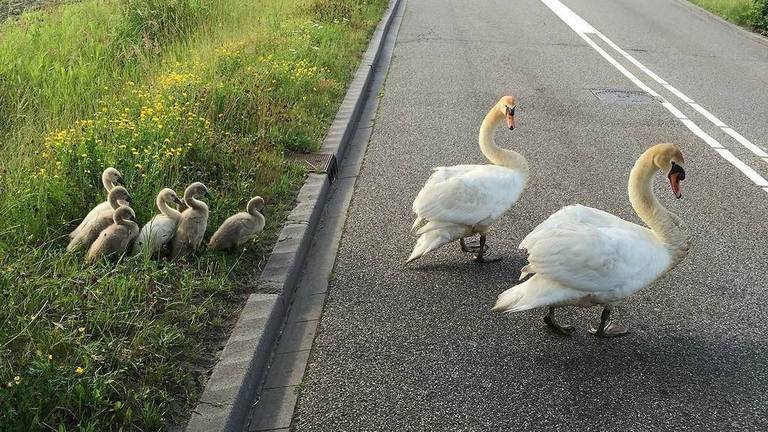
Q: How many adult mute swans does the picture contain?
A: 2